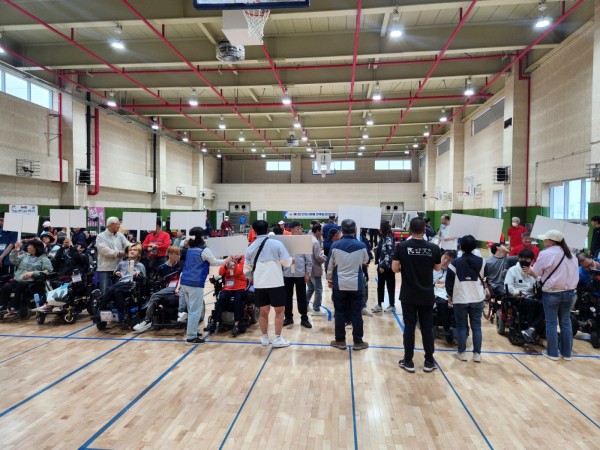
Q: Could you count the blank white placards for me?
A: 9